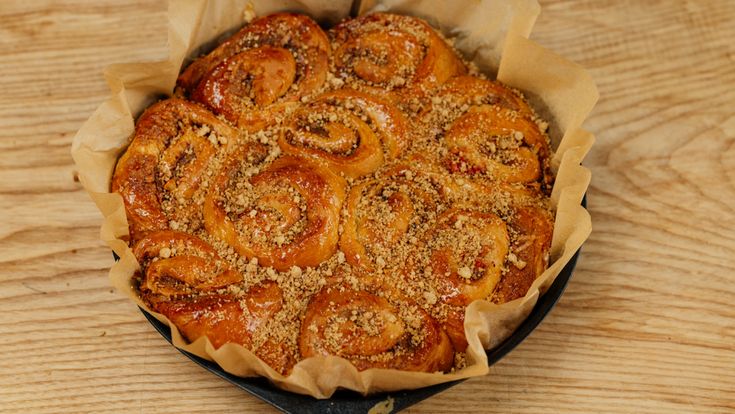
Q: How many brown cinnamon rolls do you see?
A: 10